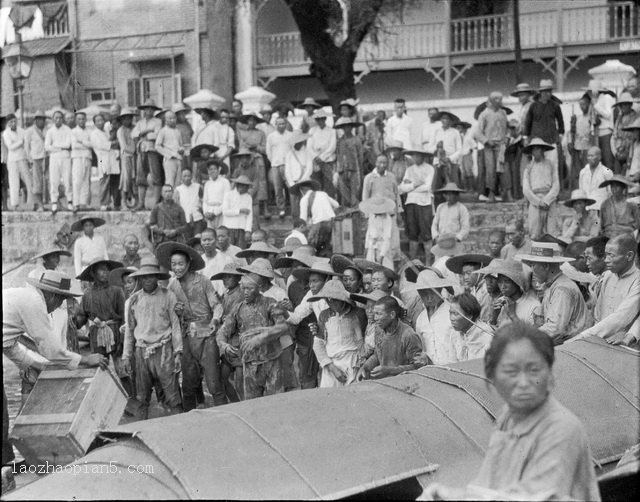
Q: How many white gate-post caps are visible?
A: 3